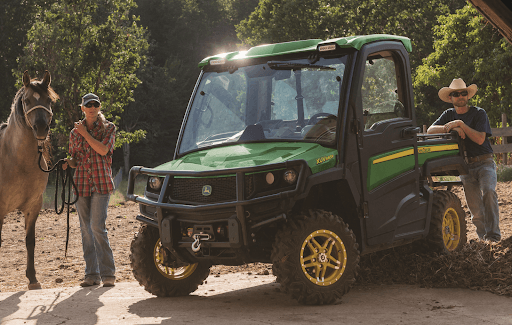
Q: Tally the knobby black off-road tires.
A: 3